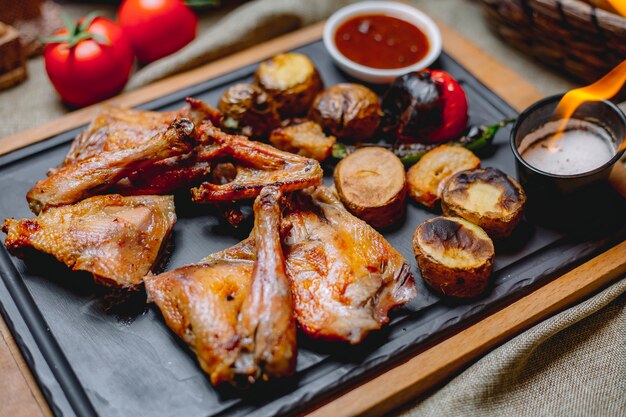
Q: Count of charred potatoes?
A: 2